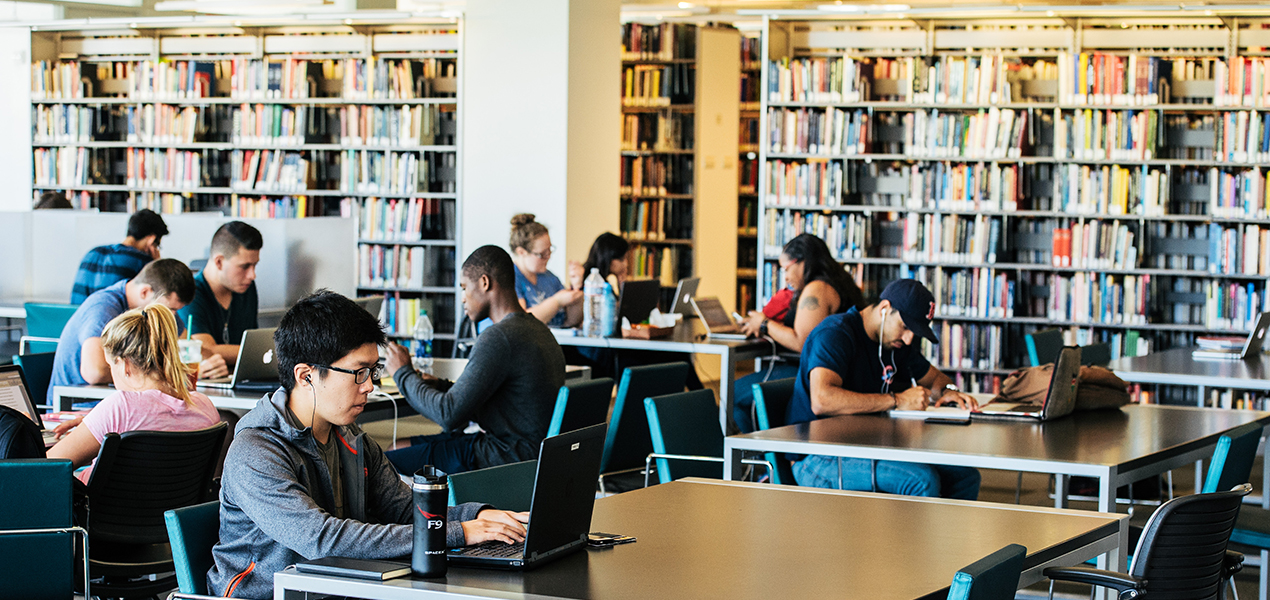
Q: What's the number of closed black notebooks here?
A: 1